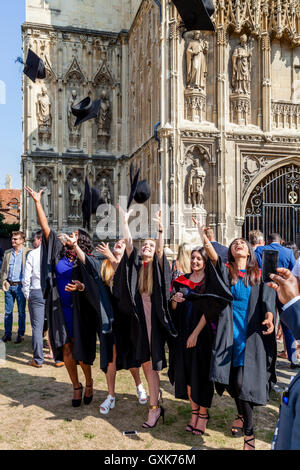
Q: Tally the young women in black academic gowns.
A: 5